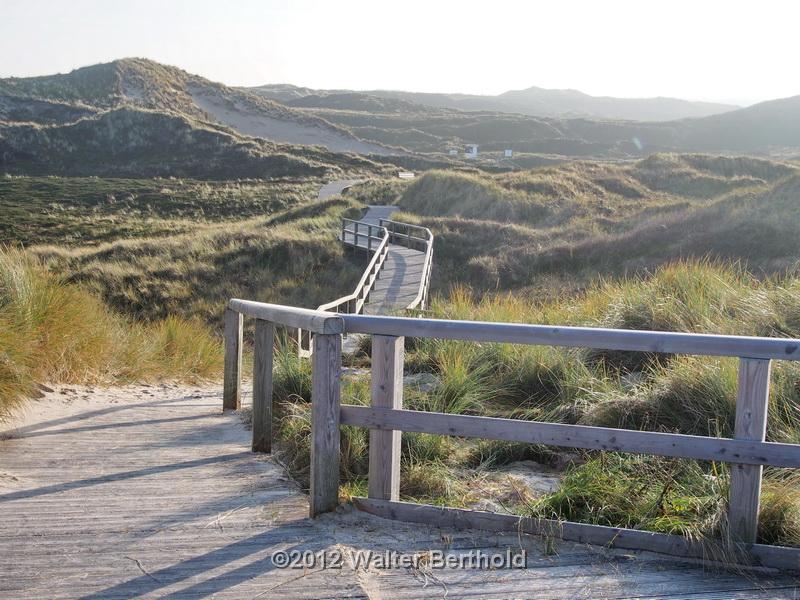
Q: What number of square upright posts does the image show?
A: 5